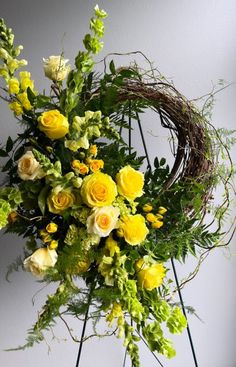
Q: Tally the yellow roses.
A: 6